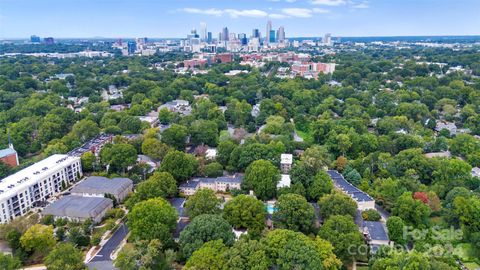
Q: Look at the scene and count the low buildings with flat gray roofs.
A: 2